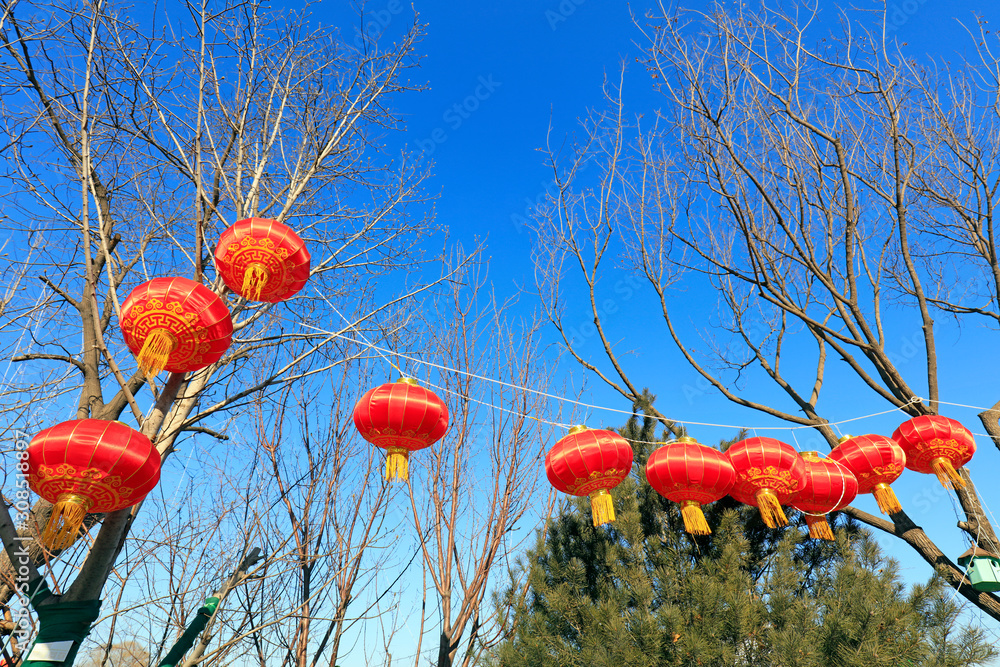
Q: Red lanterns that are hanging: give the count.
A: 10